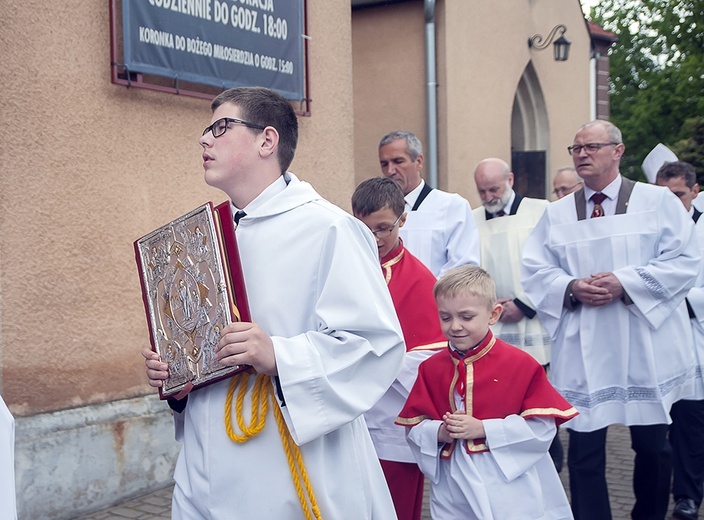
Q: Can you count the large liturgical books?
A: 1